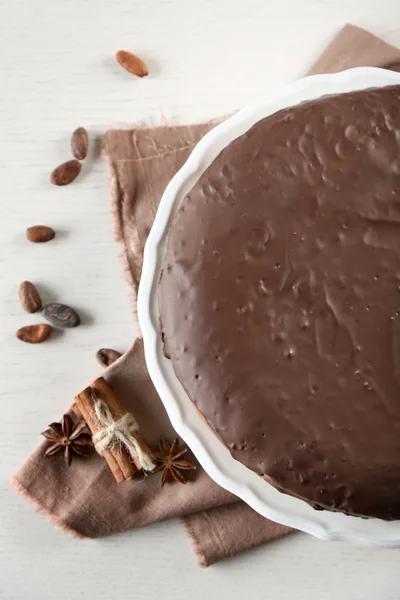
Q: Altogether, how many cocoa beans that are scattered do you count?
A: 8